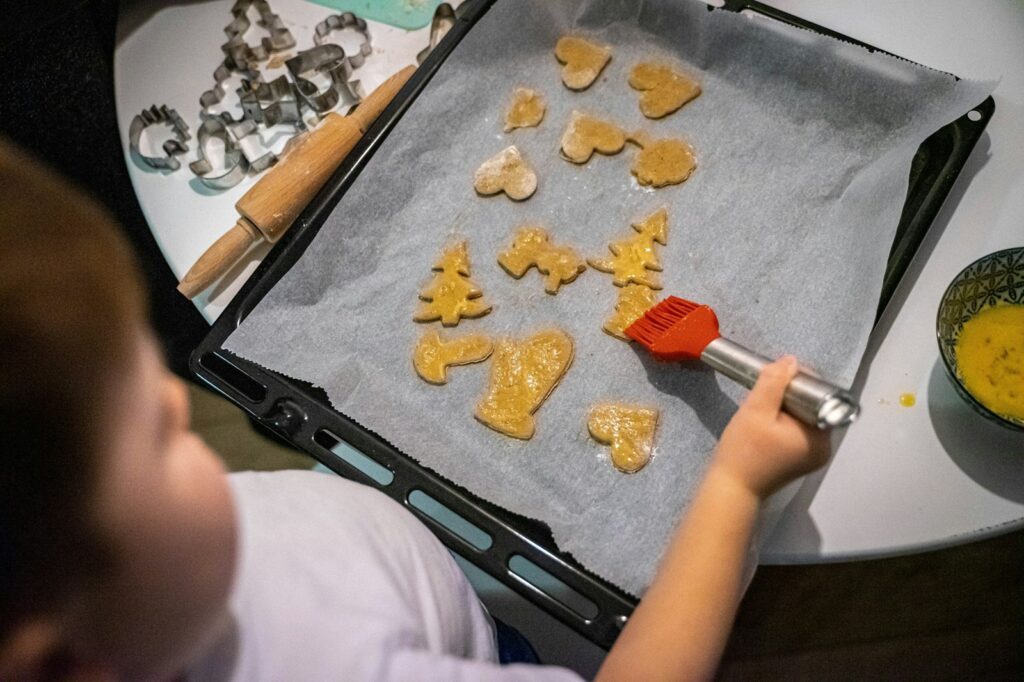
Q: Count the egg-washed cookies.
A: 7